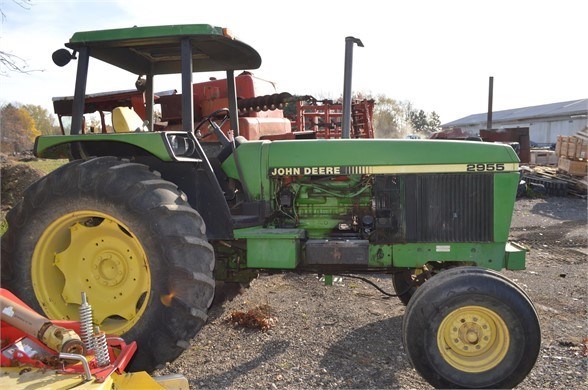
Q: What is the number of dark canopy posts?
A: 4